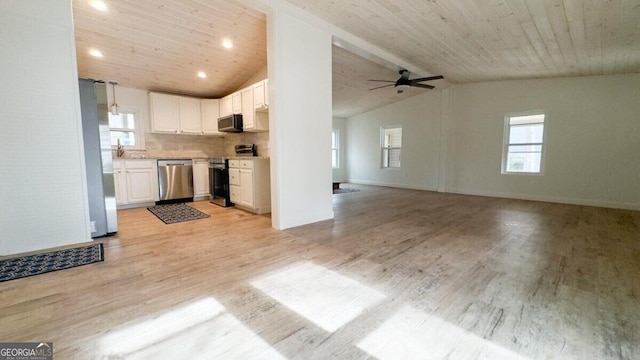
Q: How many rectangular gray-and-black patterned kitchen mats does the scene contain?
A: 2